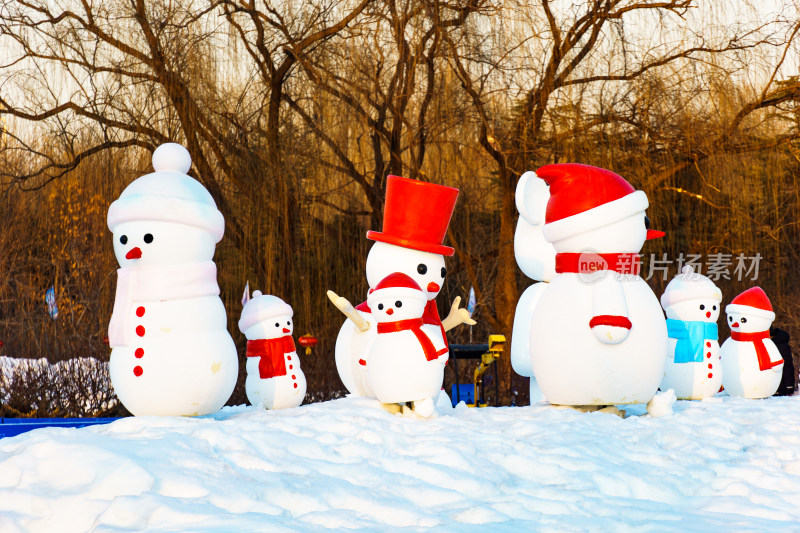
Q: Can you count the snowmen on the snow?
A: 7